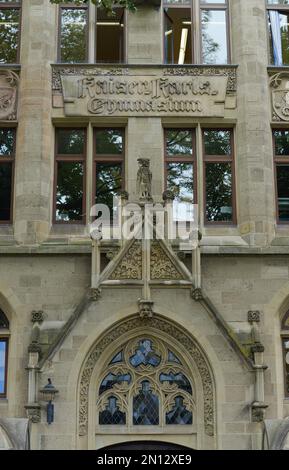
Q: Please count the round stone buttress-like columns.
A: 2